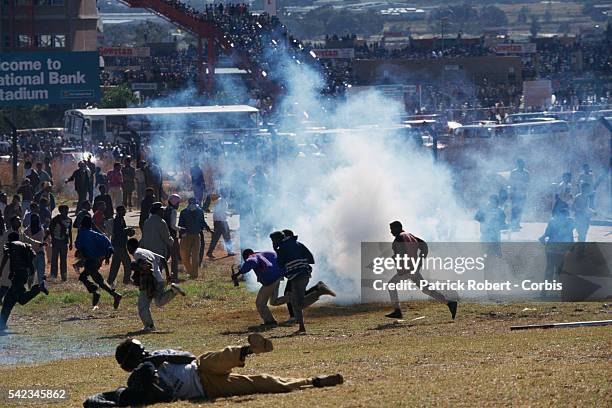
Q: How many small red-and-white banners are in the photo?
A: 3